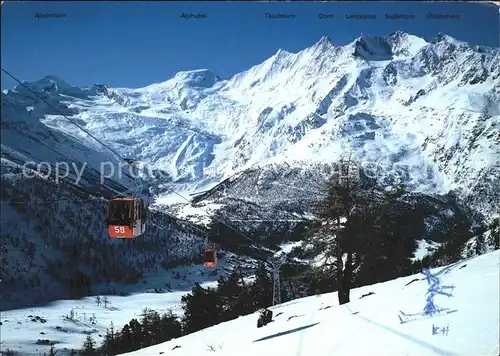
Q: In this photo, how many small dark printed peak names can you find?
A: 7